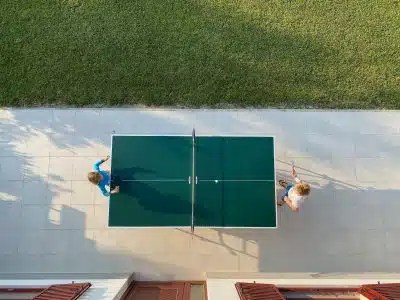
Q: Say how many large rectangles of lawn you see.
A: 1